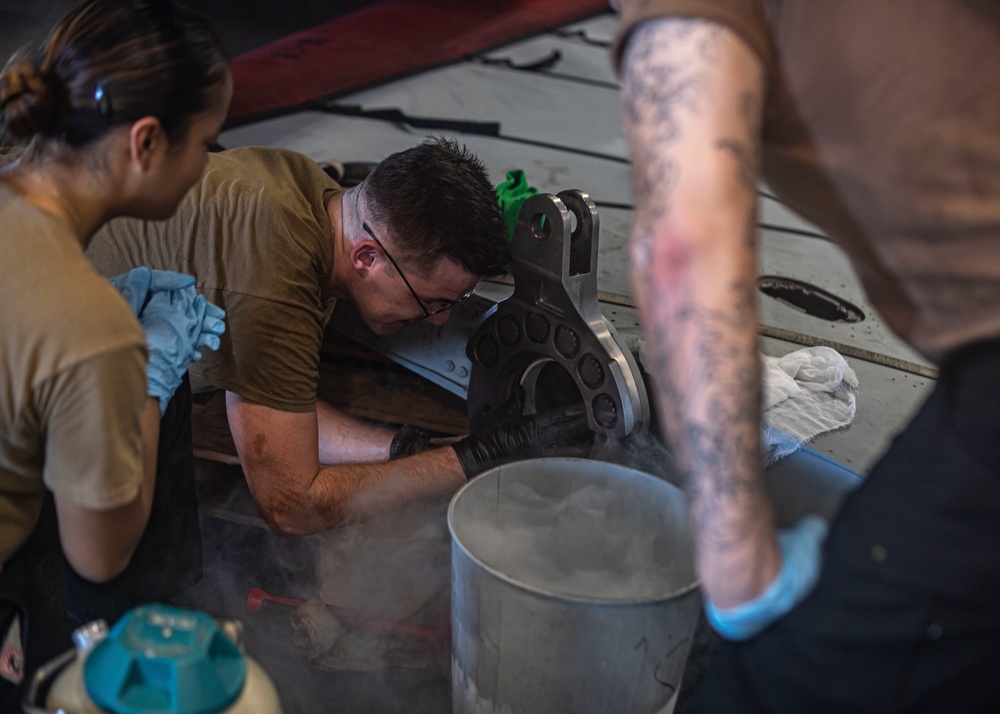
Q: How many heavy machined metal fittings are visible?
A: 1